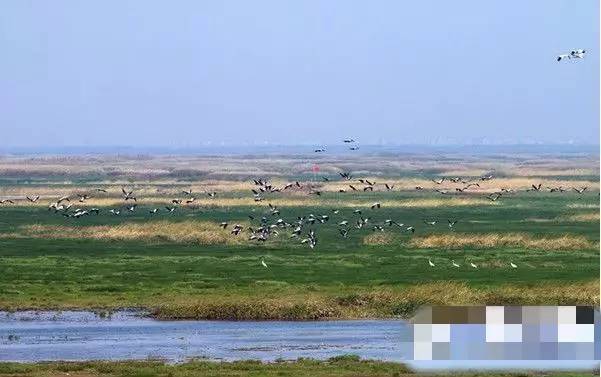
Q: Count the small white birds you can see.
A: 5